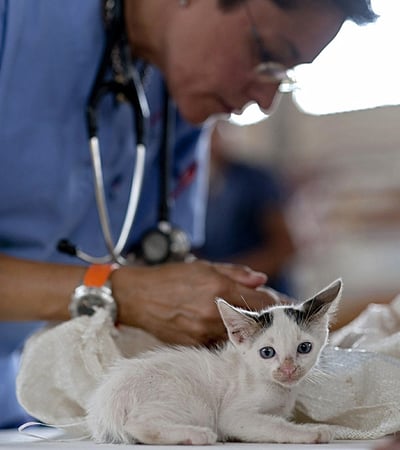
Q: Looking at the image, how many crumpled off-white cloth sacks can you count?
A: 2